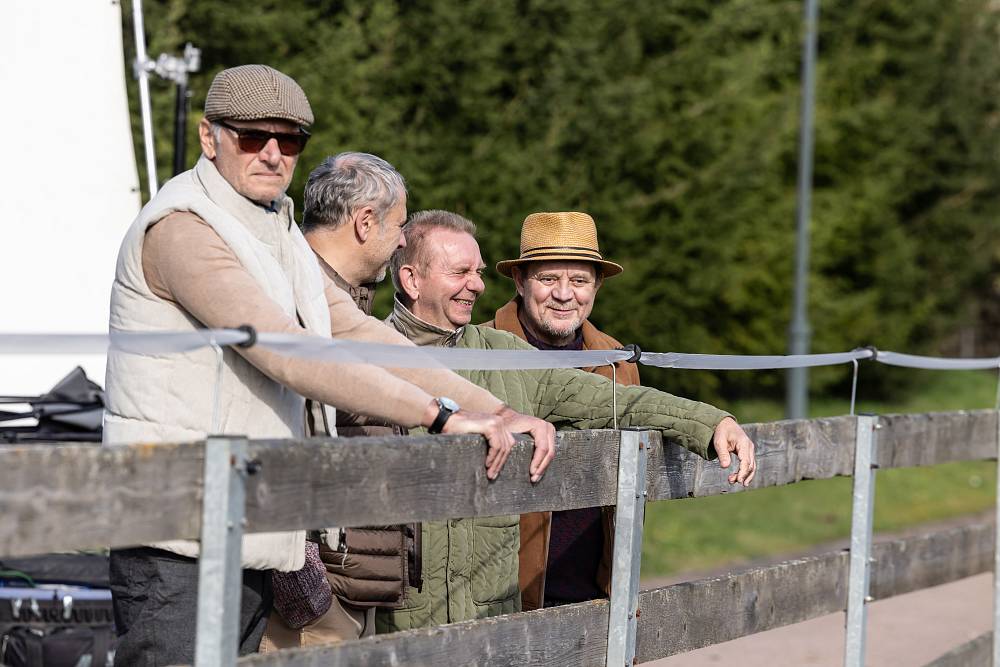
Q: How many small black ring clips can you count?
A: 3